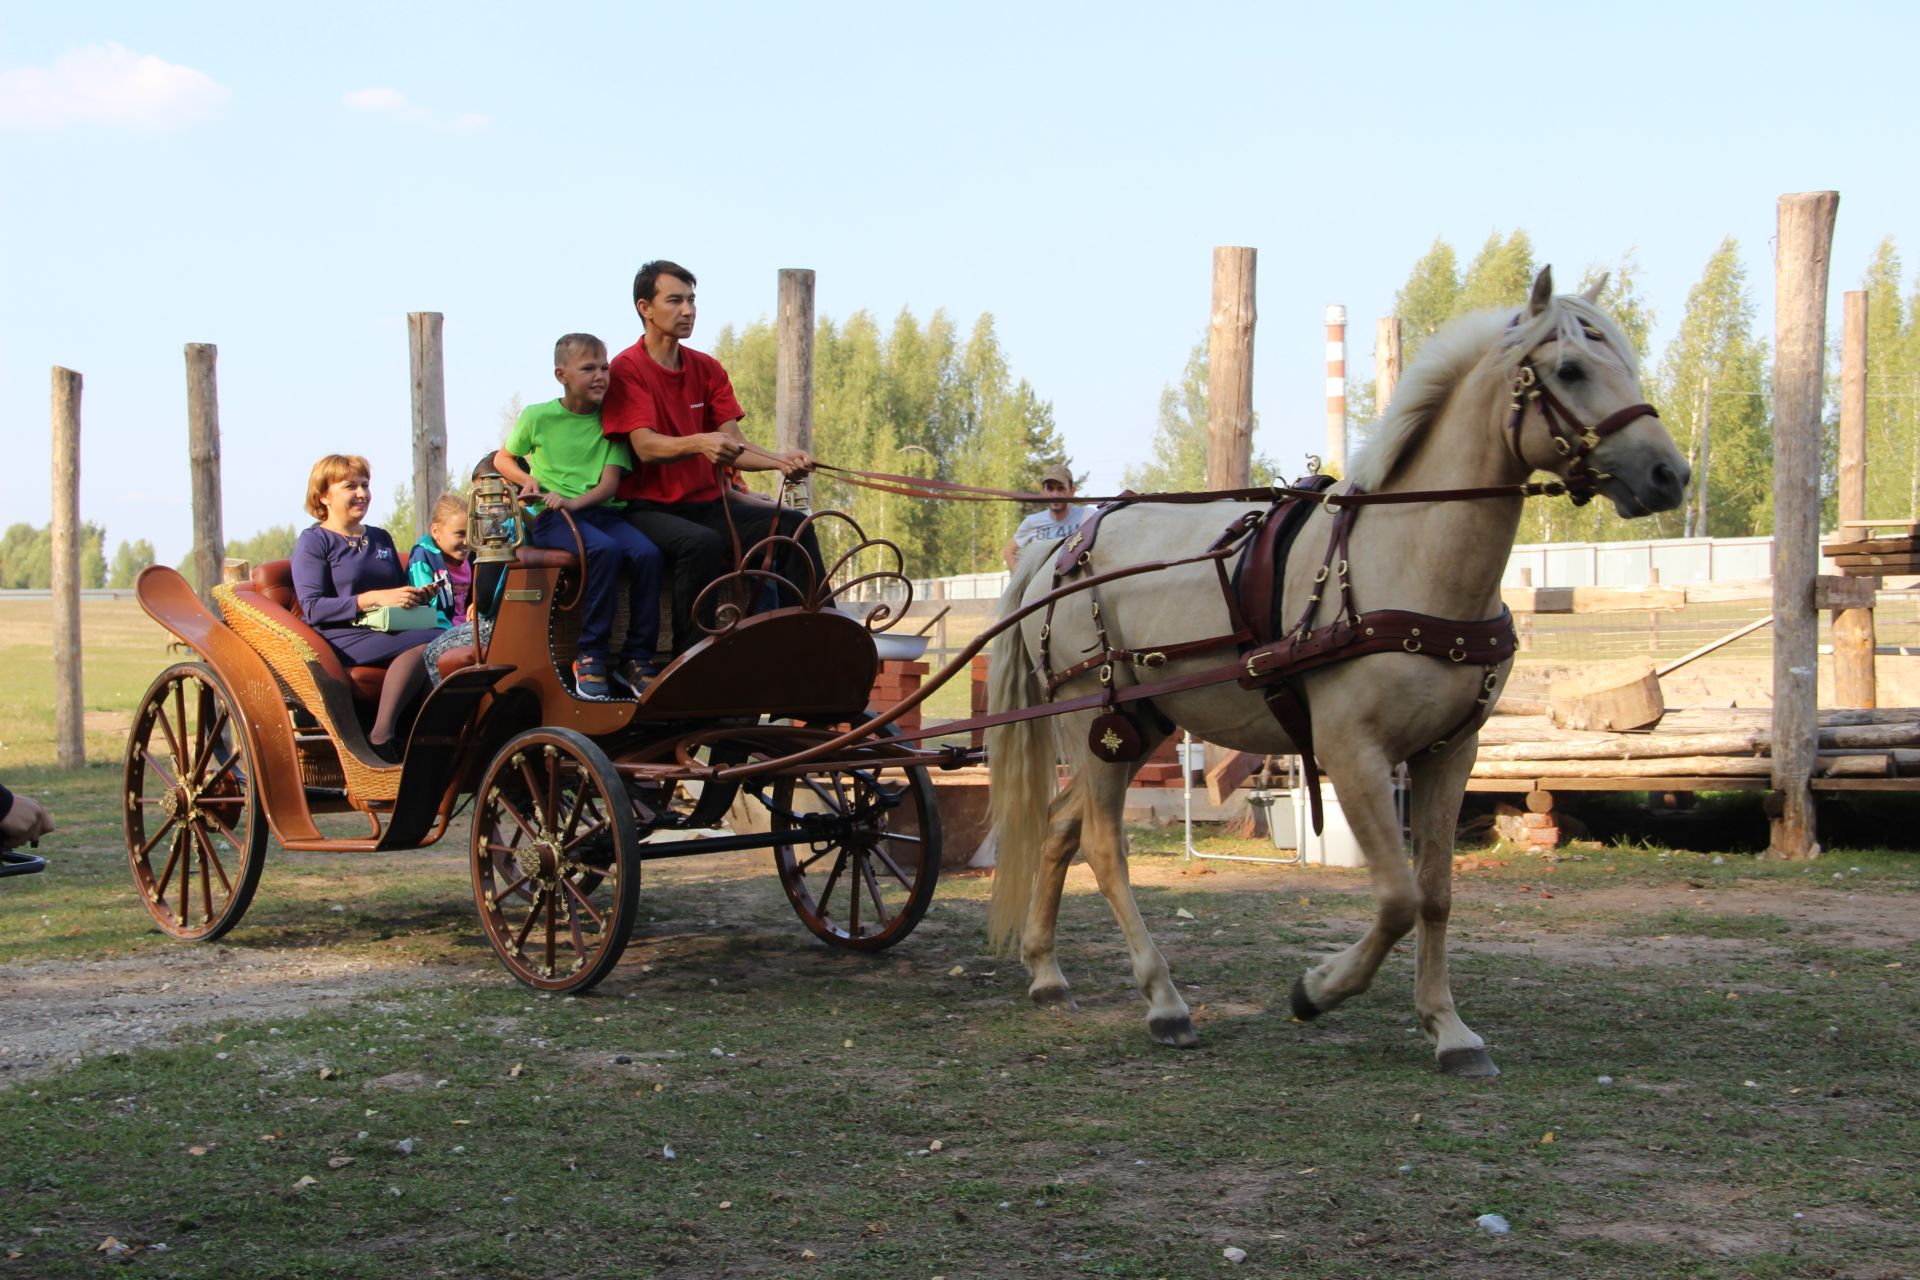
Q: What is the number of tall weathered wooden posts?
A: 8